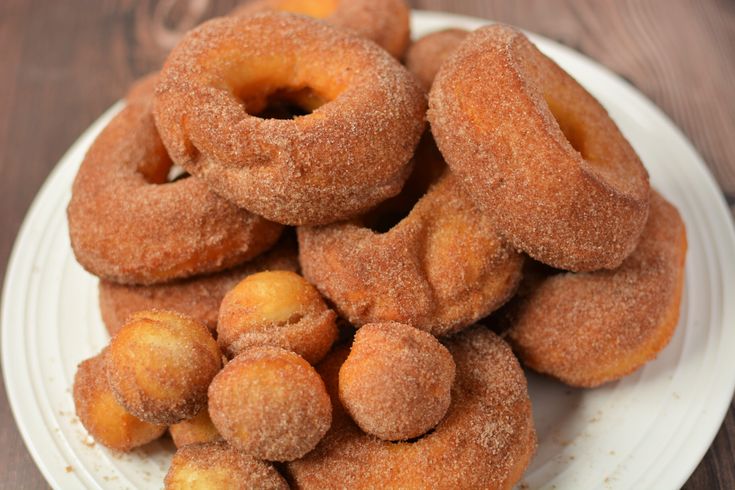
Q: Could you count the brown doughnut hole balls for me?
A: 7